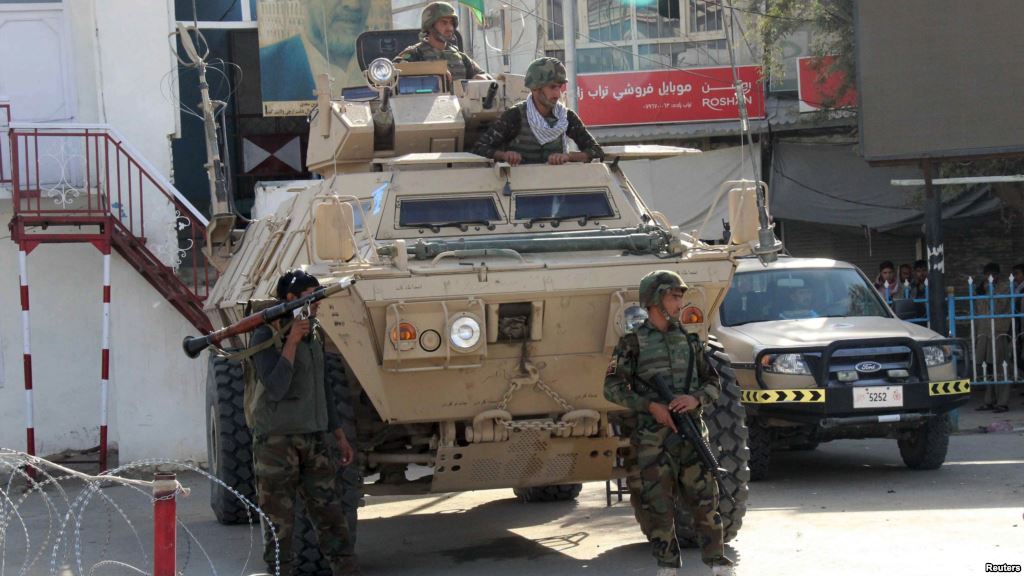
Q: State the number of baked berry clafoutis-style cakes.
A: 0